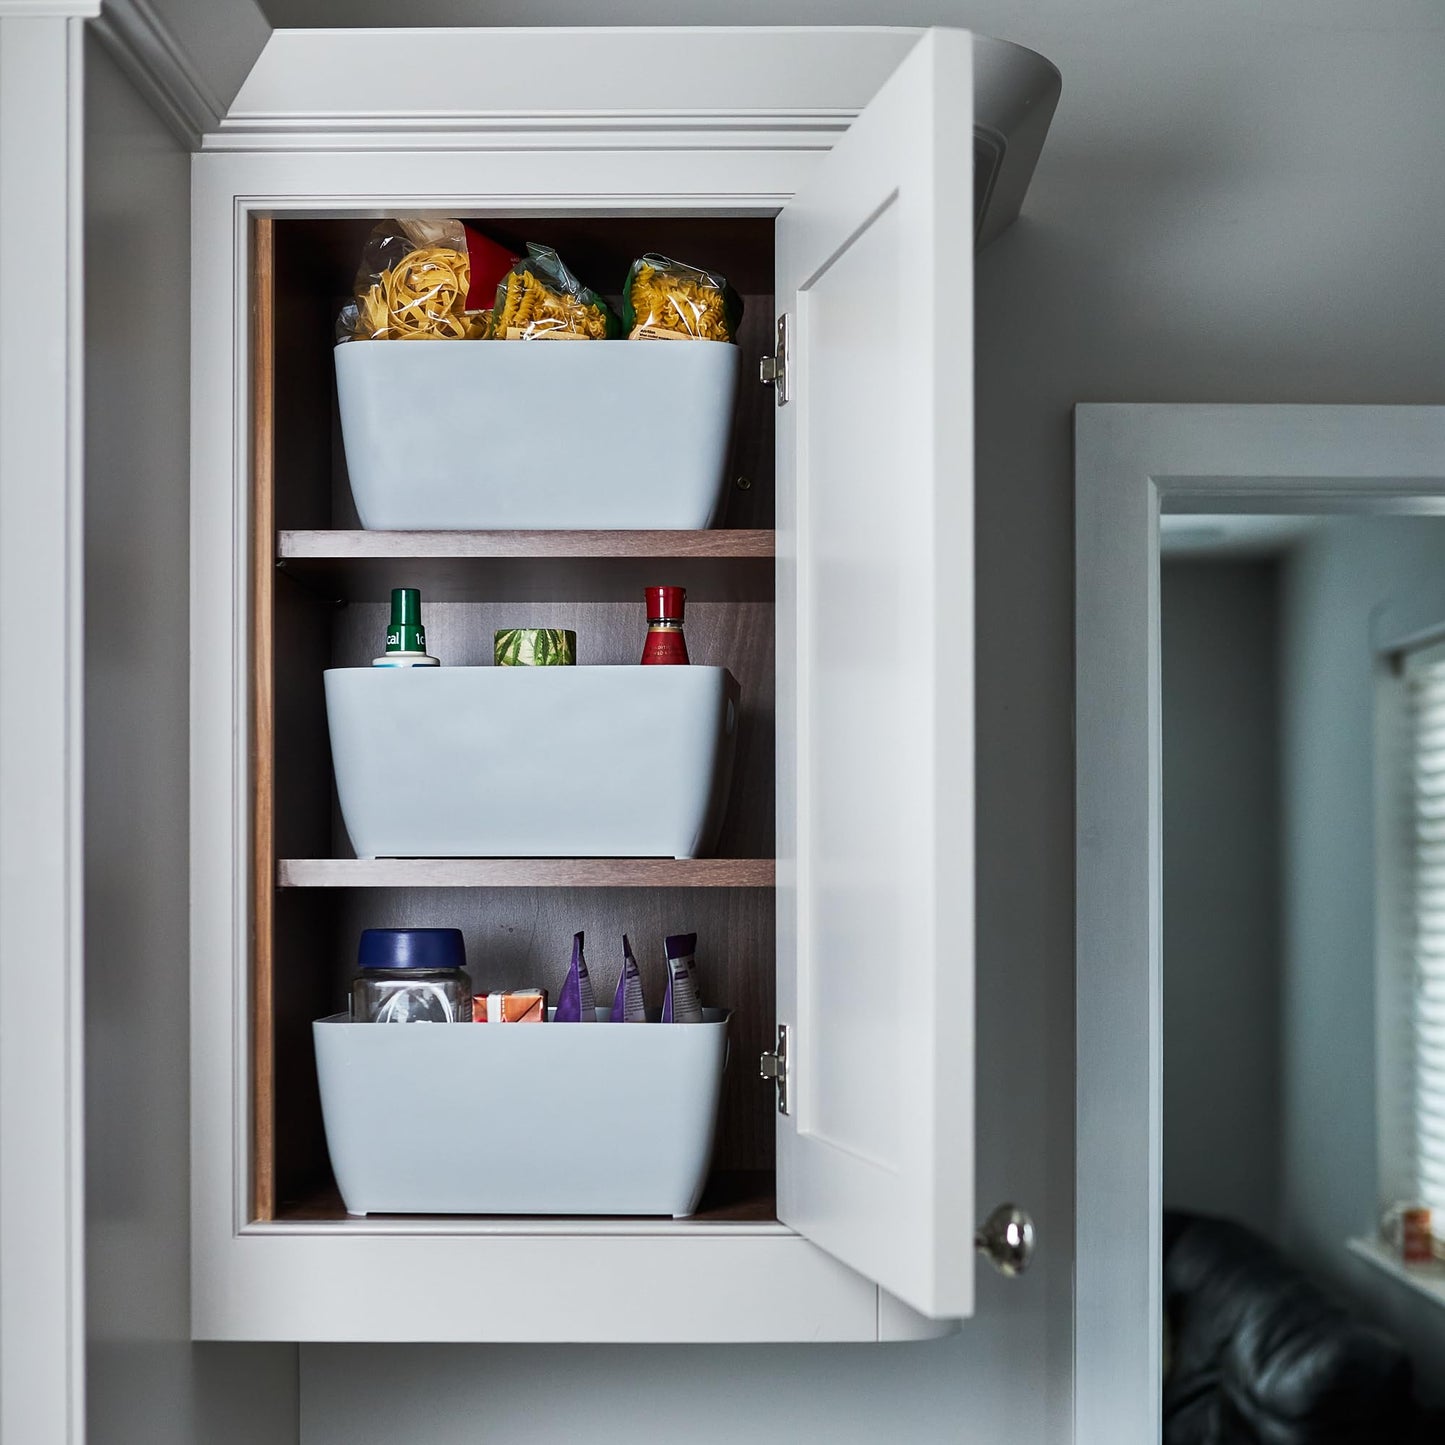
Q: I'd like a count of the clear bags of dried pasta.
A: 3